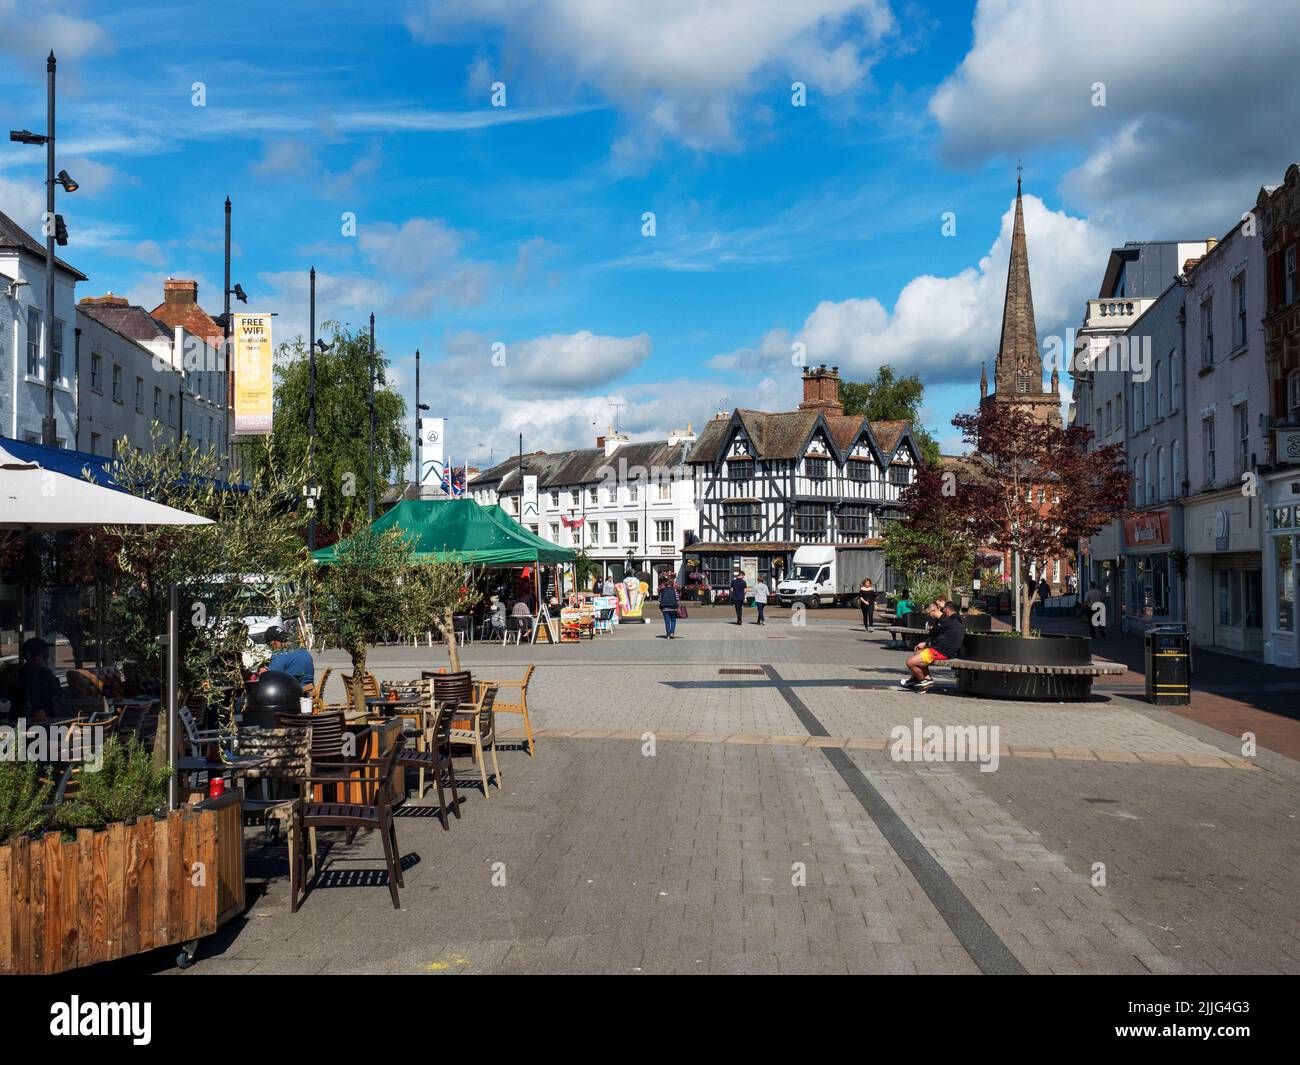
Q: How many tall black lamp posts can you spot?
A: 6